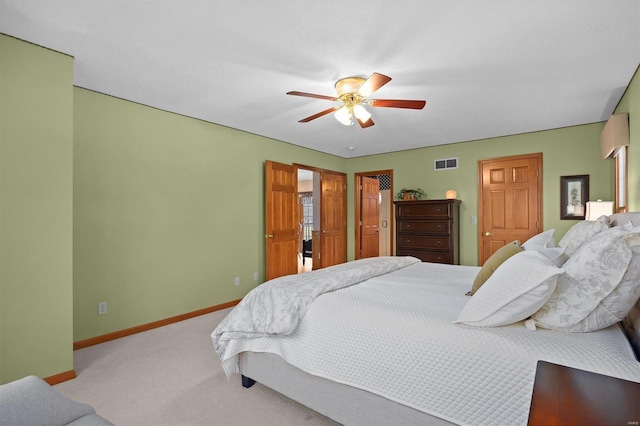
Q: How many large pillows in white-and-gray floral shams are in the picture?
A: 2